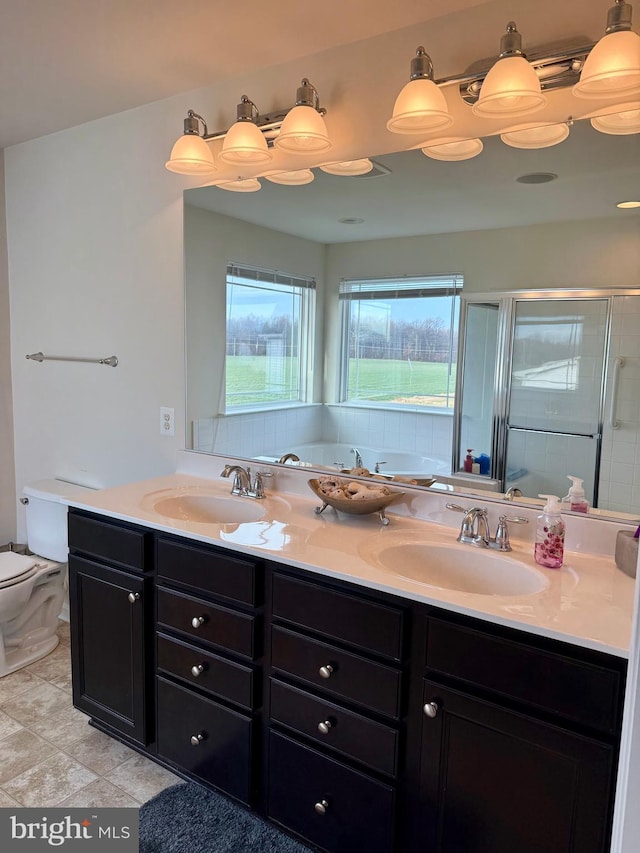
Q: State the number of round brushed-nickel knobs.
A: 8